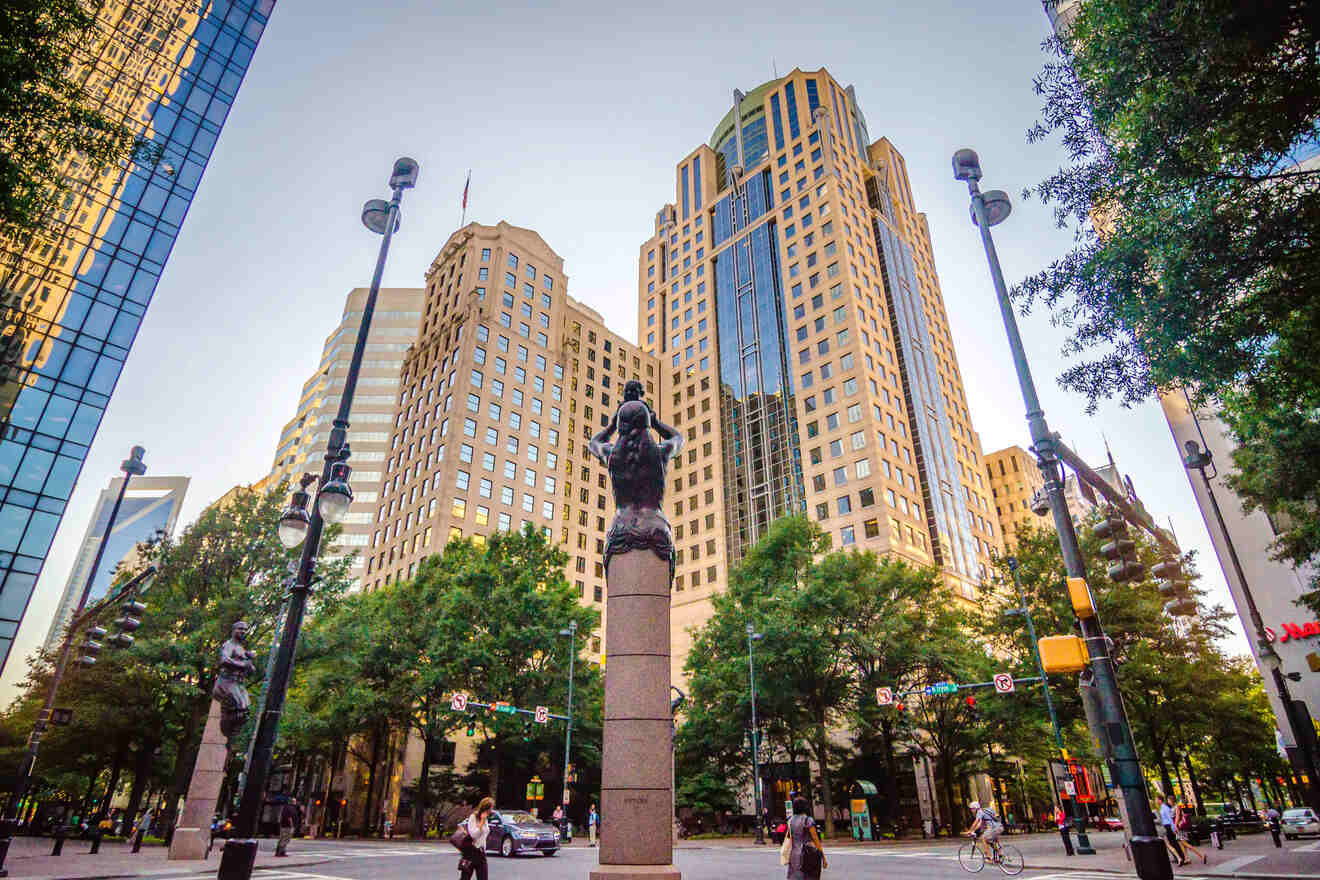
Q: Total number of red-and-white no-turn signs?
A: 4